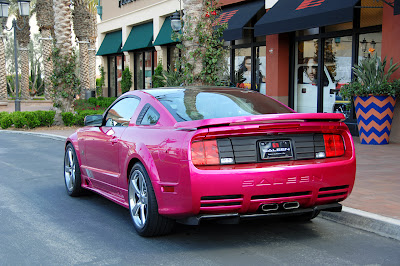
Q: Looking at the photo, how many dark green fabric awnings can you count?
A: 3